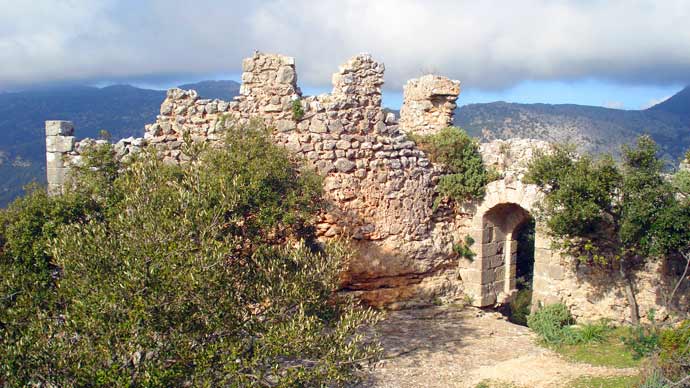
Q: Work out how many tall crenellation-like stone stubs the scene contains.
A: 3